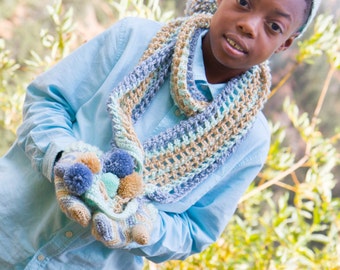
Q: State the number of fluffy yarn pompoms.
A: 5